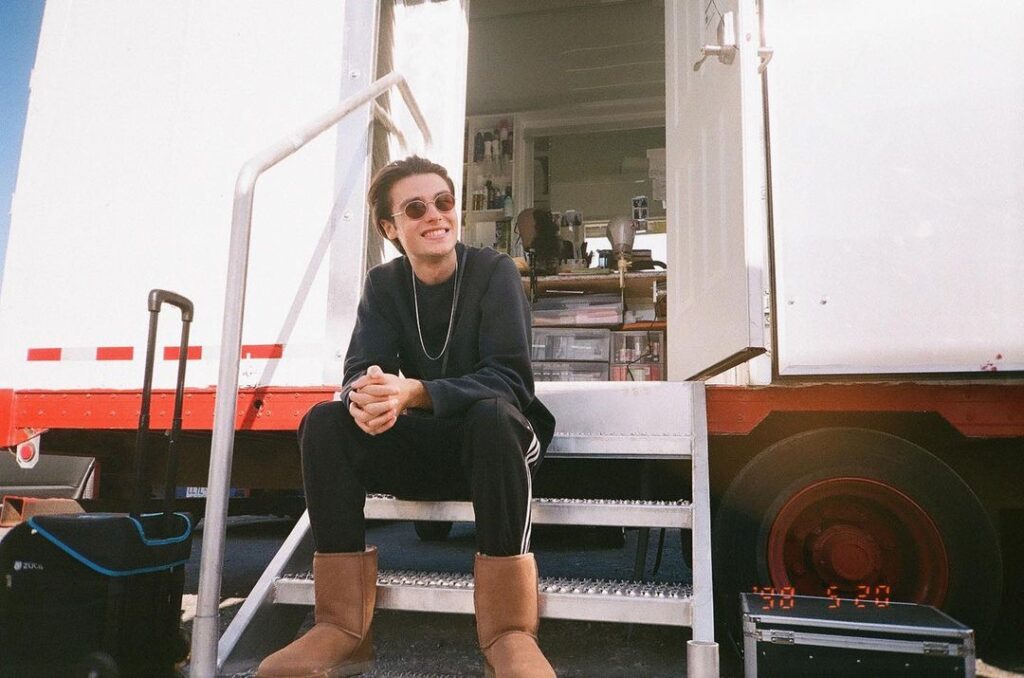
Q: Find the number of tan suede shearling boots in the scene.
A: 2